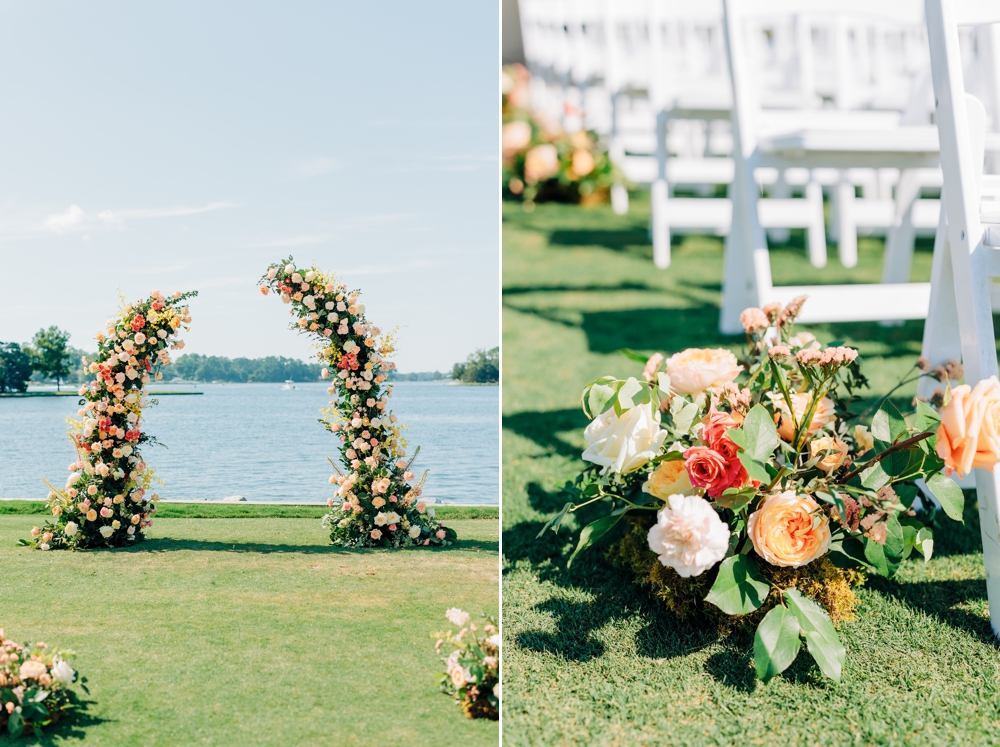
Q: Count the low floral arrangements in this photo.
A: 4